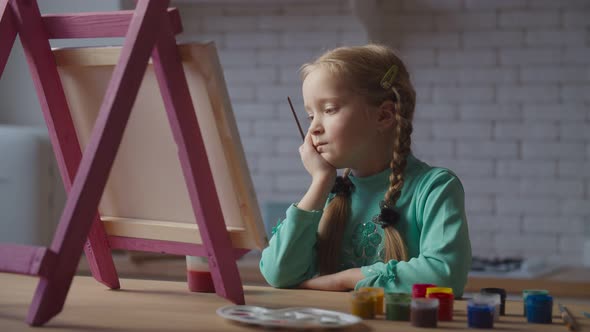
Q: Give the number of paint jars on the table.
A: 12